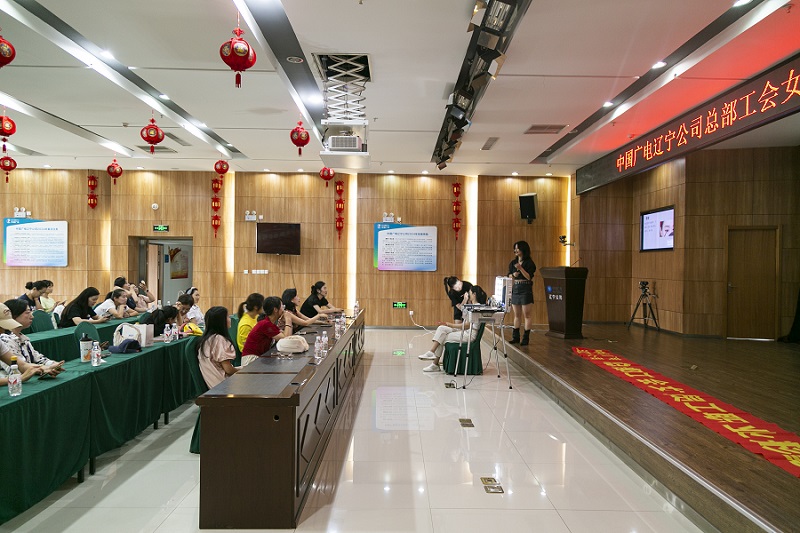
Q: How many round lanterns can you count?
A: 9